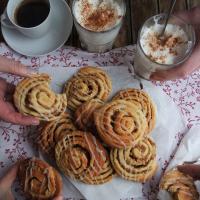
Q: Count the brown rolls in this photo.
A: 10